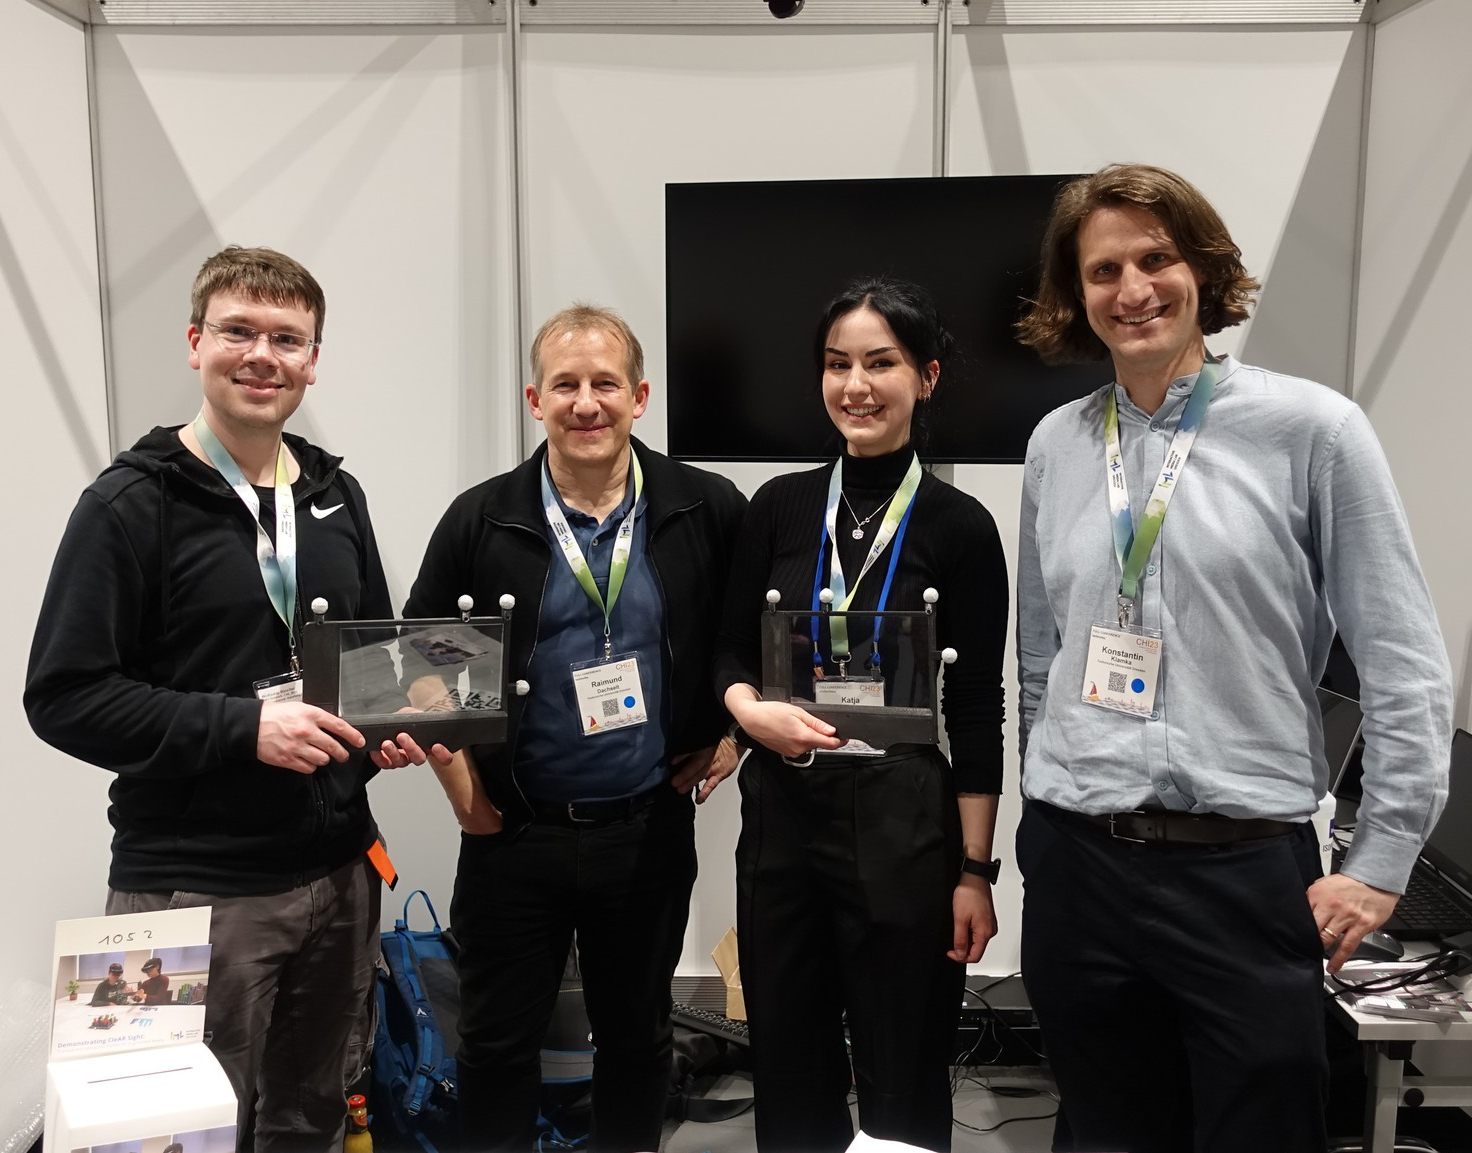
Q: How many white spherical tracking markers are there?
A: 8